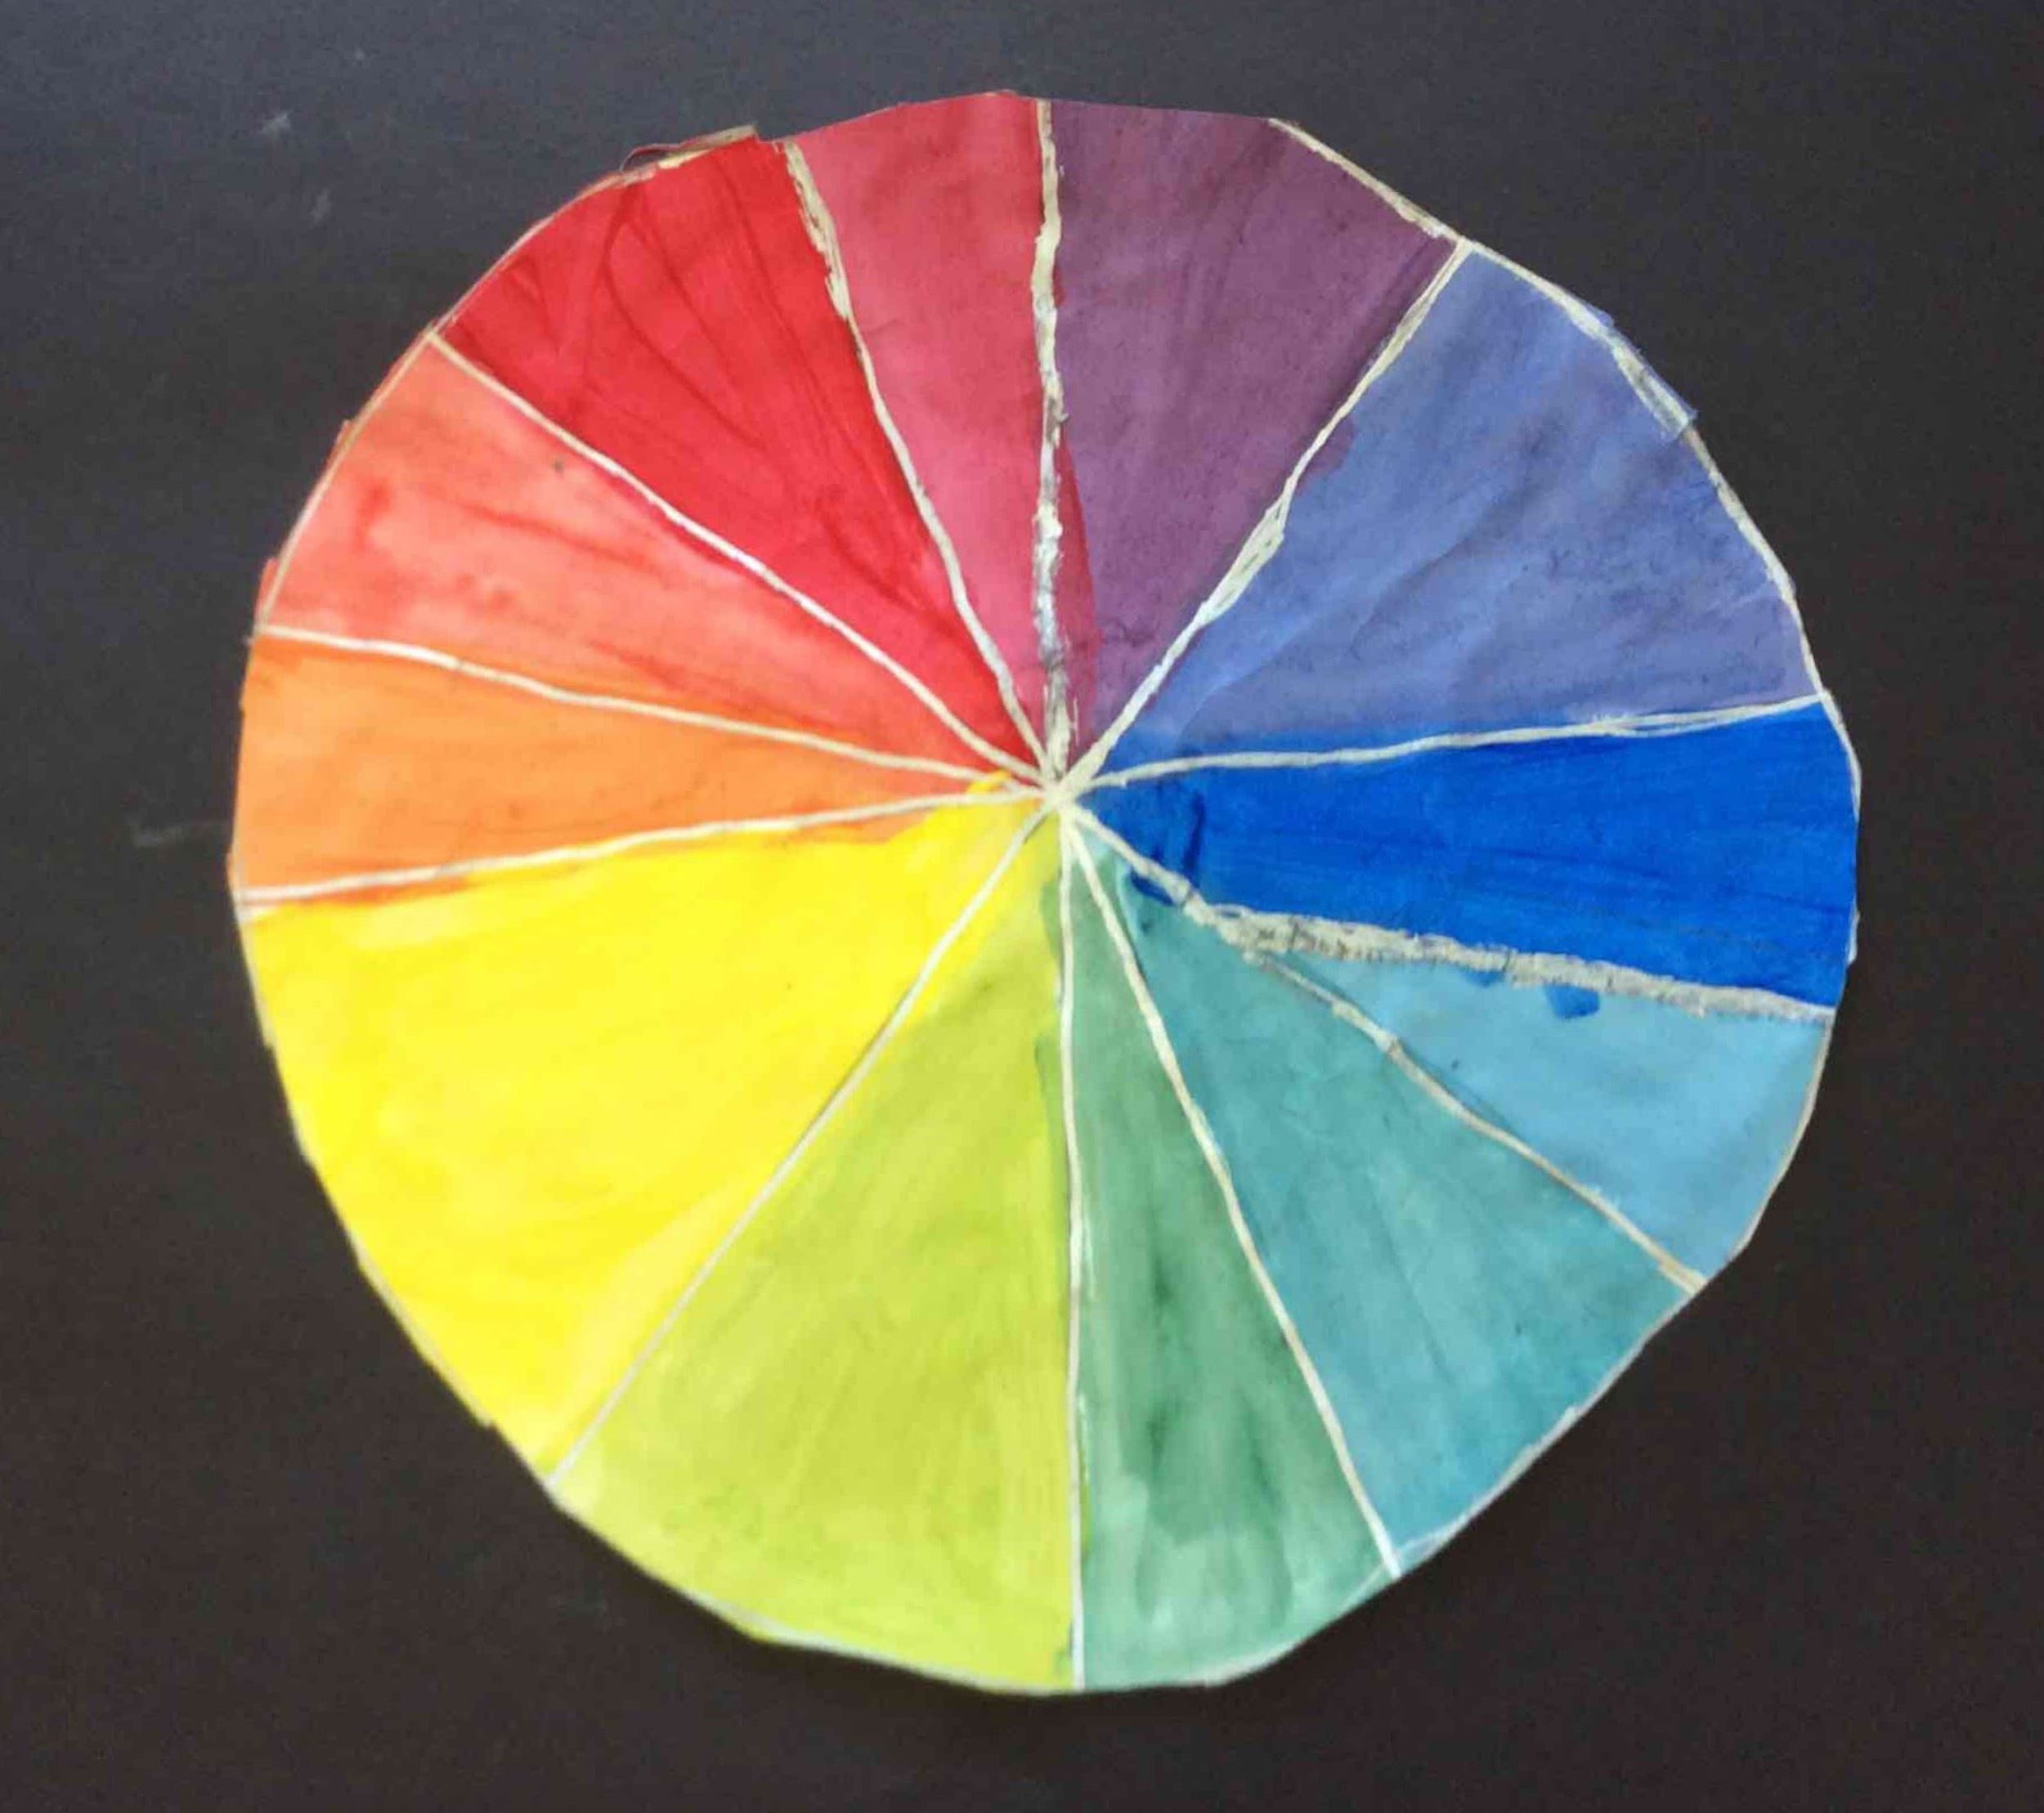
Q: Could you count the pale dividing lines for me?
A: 12